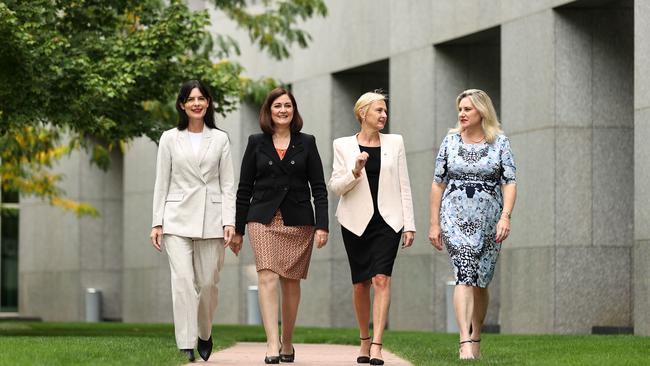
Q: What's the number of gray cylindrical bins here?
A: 3